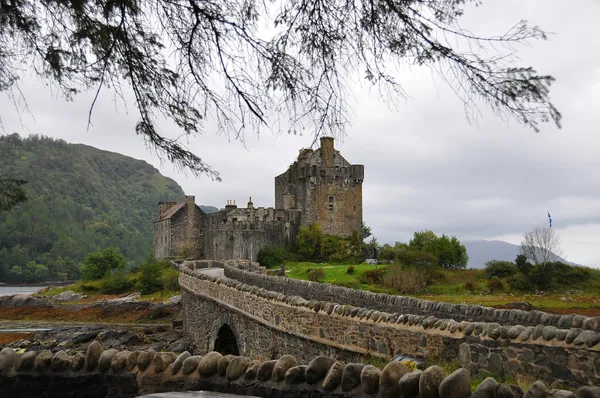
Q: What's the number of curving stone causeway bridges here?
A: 1